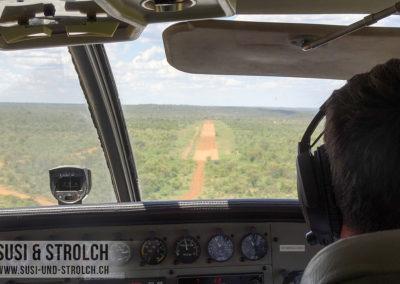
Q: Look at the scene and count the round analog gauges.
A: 5